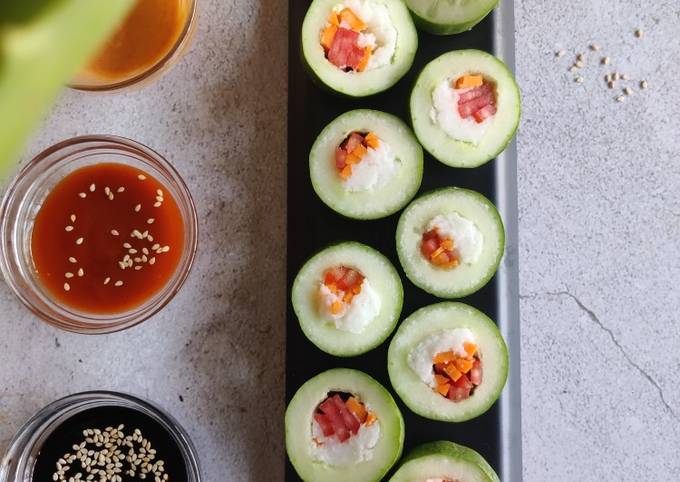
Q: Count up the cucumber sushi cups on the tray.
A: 9